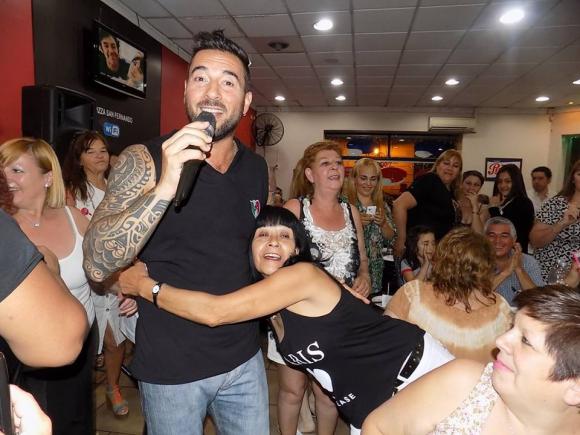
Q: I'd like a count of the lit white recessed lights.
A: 9